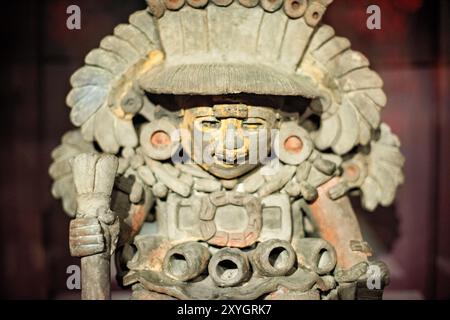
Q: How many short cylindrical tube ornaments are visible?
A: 4